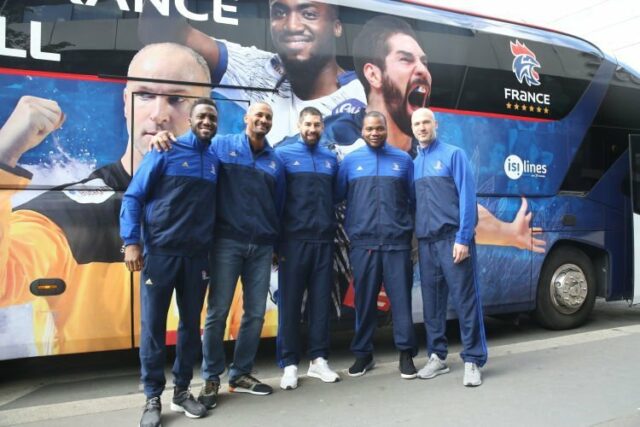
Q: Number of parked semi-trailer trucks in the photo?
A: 0